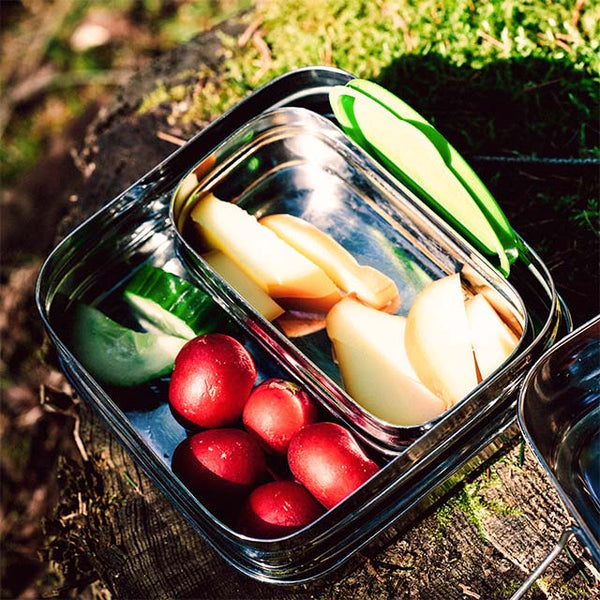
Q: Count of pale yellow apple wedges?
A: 6